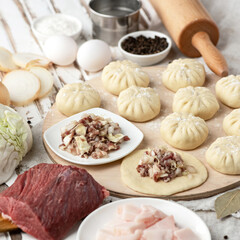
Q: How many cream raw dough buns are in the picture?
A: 9